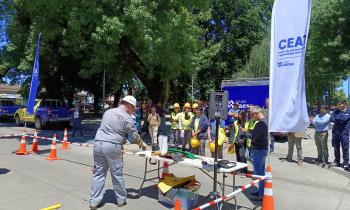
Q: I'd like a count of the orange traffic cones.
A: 7